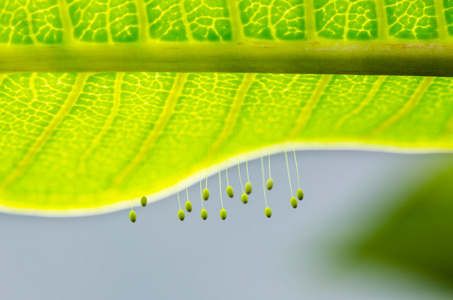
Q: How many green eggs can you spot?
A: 14